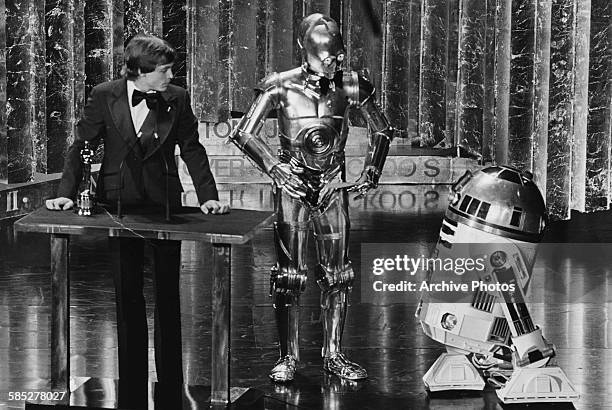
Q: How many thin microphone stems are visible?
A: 2